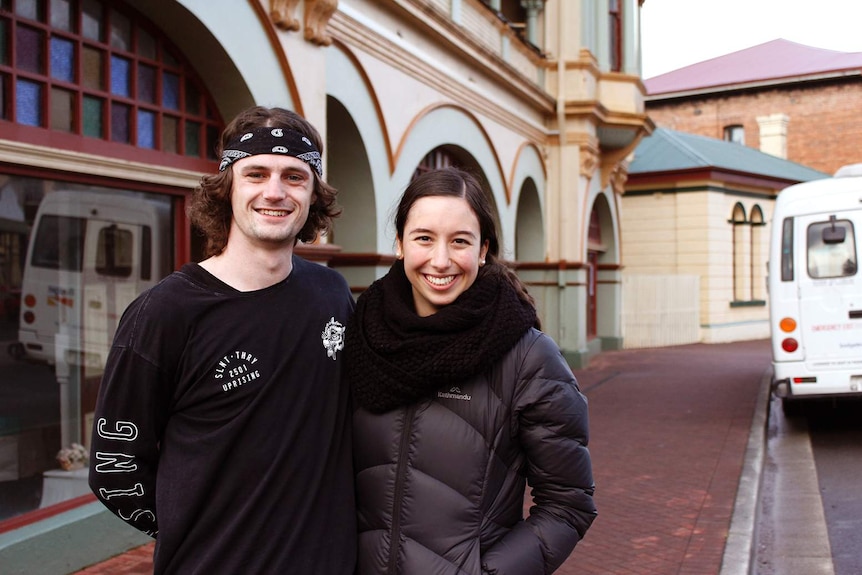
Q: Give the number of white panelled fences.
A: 1